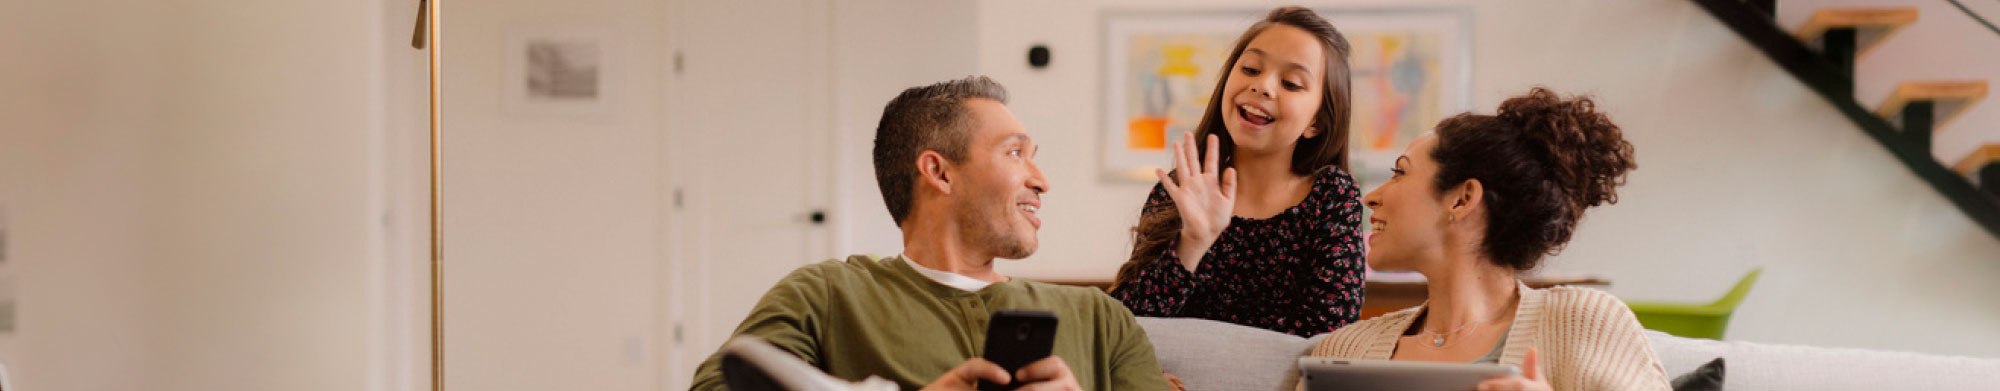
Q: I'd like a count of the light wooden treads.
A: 3